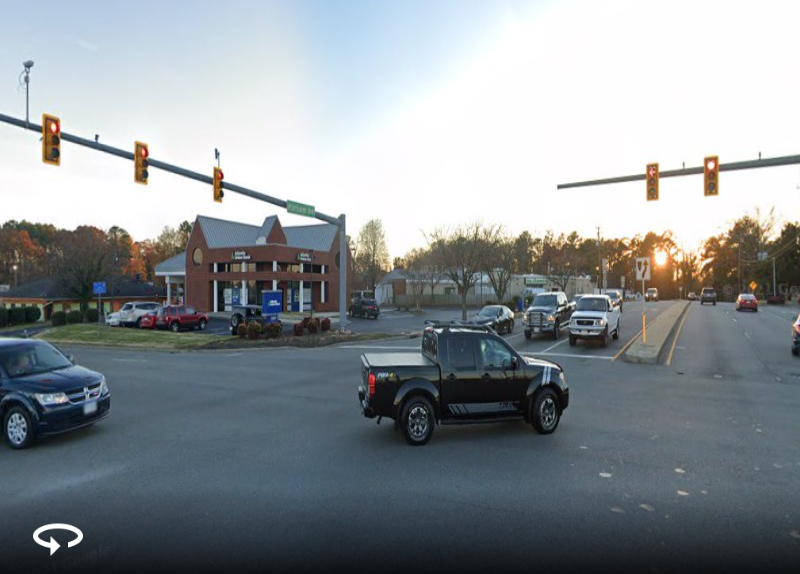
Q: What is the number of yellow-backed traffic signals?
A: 5